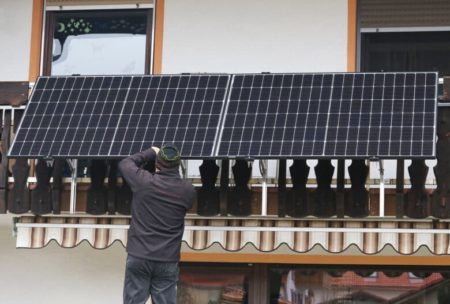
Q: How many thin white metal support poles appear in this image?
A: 3